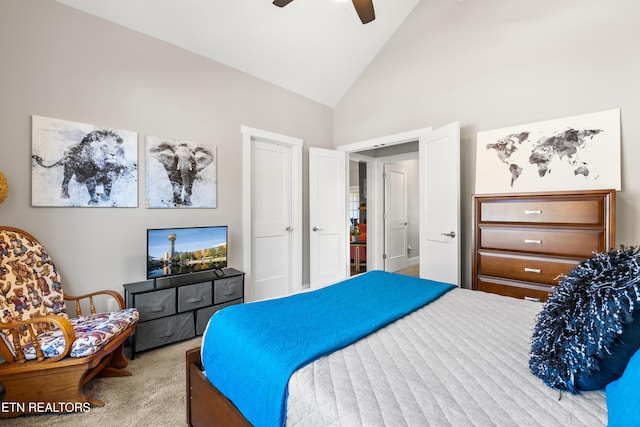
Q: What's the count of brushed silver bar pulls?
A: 4